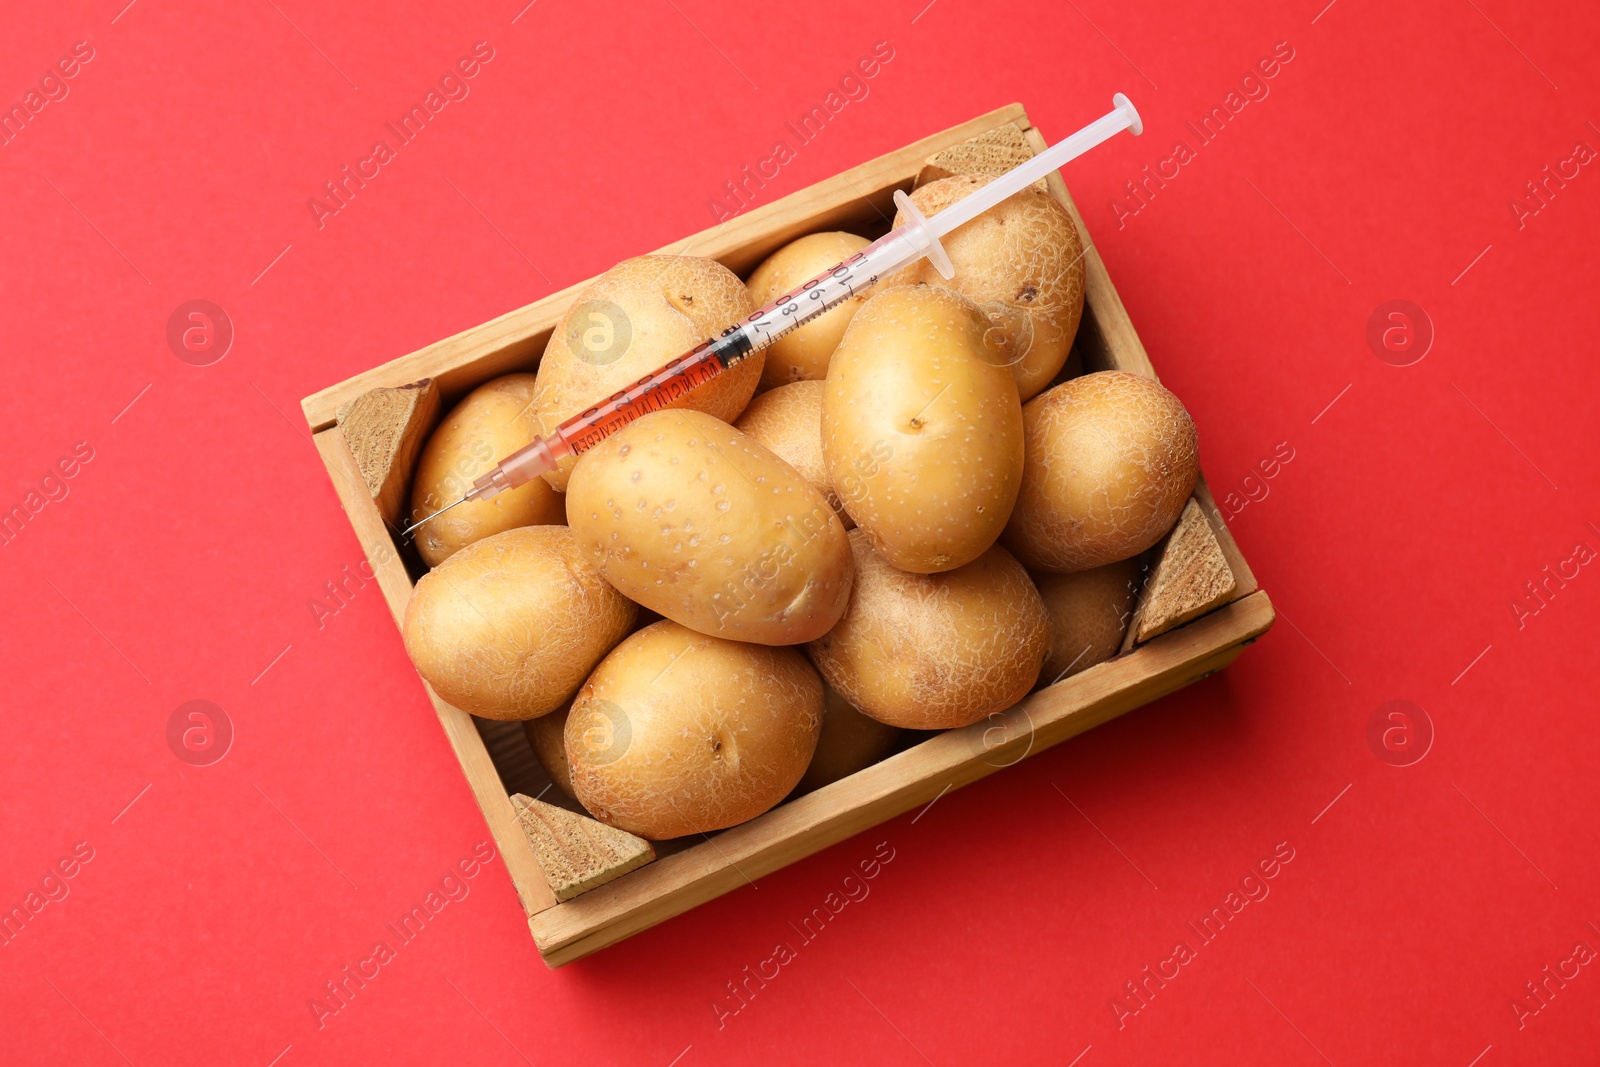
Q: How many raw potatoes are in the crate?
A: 14